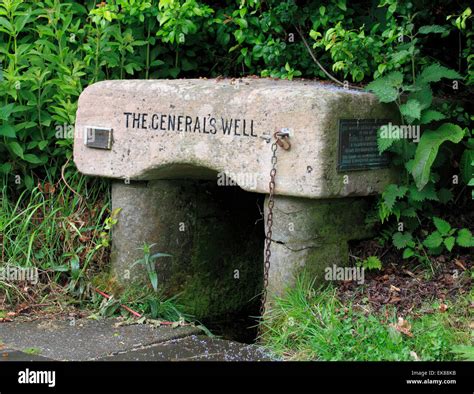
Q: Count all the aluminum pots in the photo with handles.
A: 0